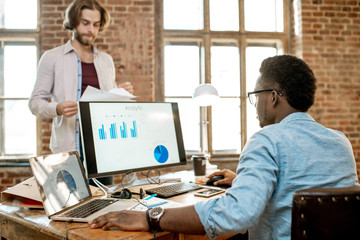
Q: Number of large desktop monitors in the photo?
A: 1